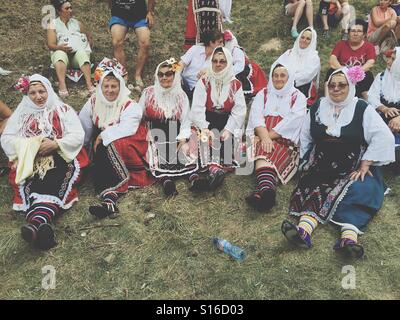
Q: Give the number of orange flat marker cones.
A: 0